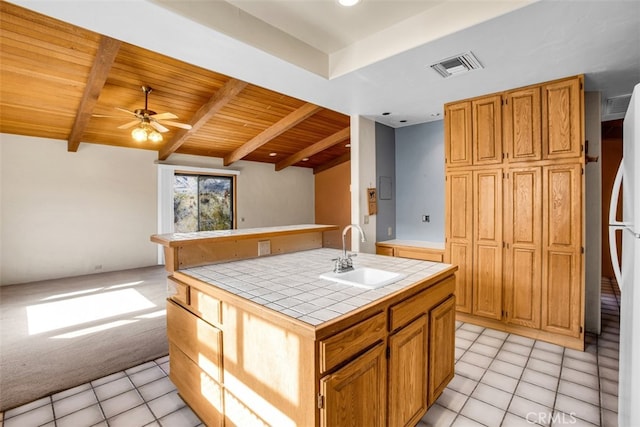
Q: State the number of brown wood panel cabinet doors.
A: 11